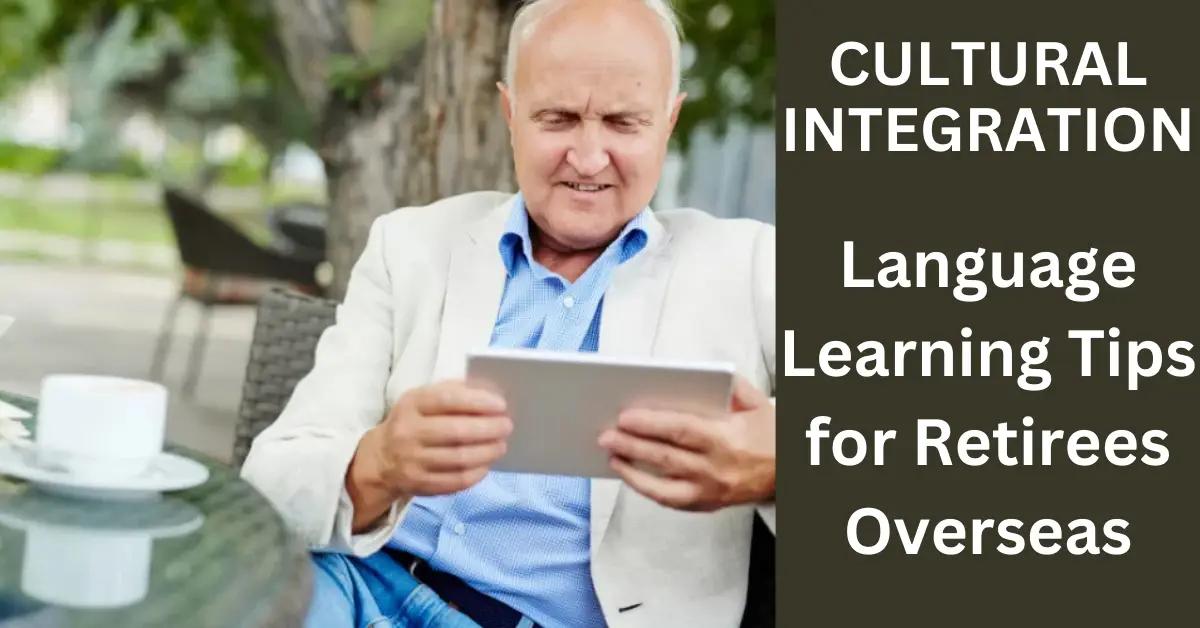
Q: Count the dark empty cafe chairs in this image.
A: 1